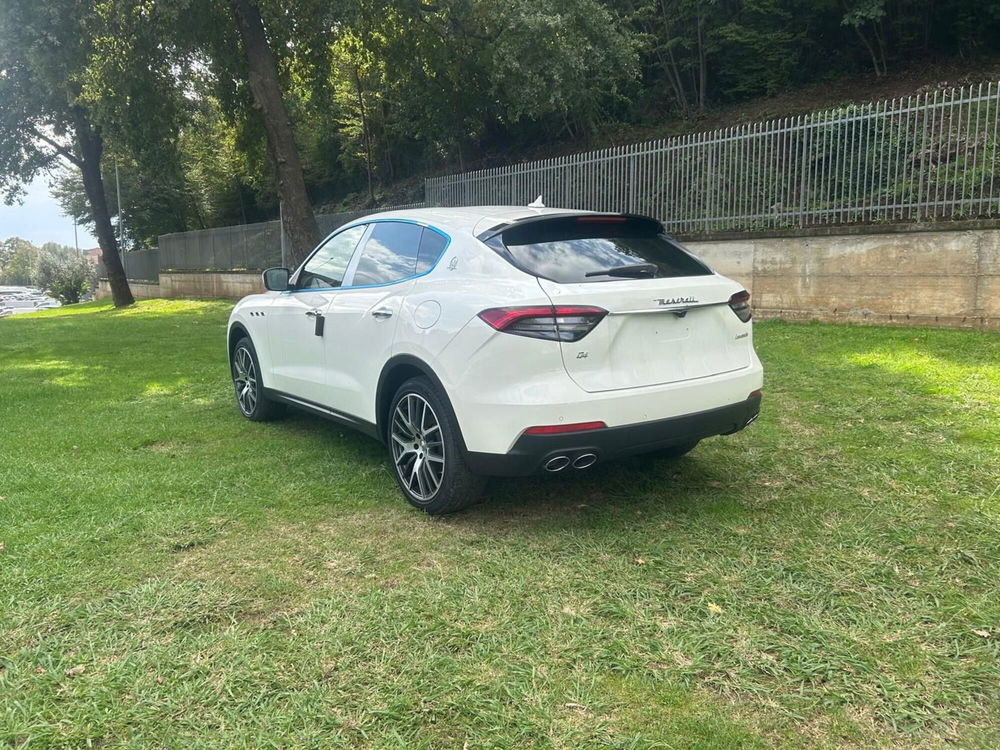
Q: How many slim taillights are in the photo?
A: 2